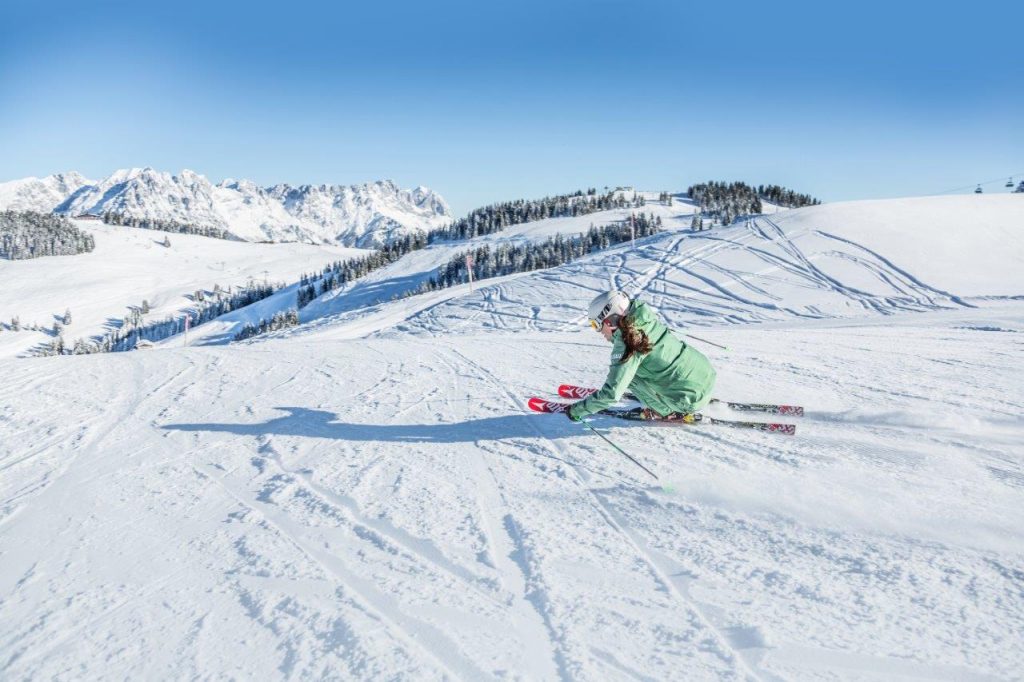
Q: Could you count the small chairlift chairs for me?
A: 2